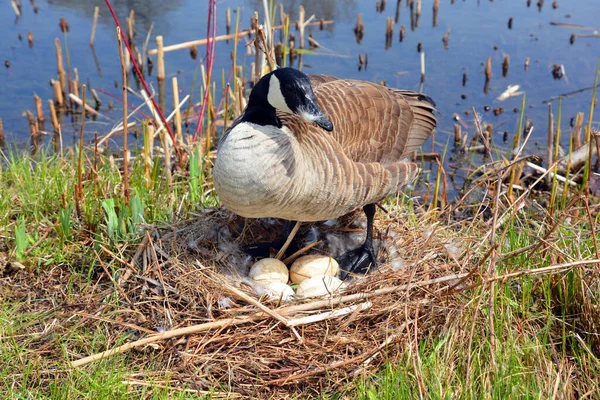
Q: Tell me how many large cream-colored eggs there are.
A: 4